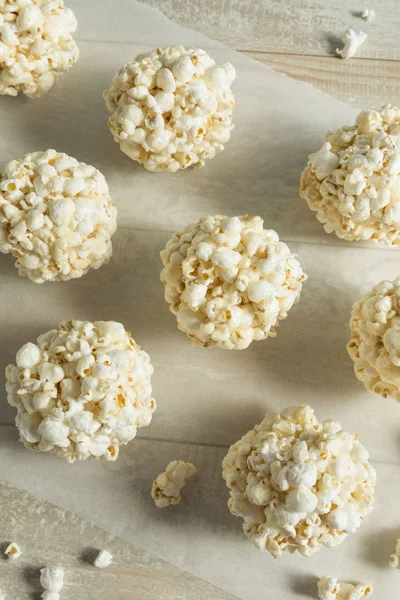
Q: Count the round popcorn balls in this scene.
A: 8